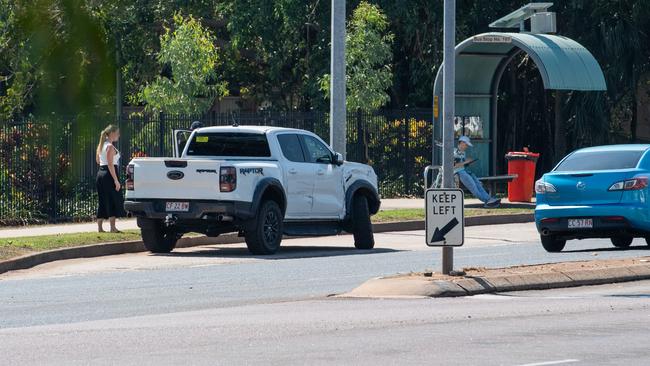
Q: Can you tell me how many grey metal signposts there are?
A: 2